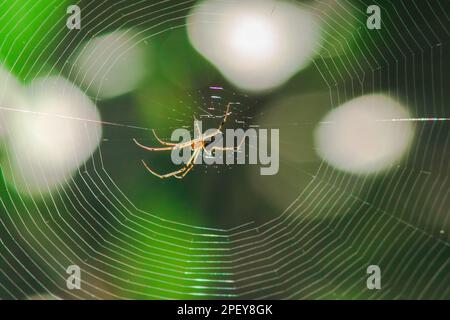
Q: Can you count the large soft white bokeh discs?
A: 4